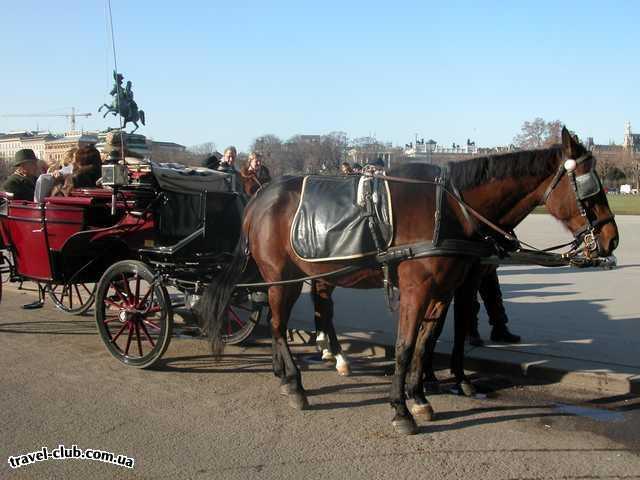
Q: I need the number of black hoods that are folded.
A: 1